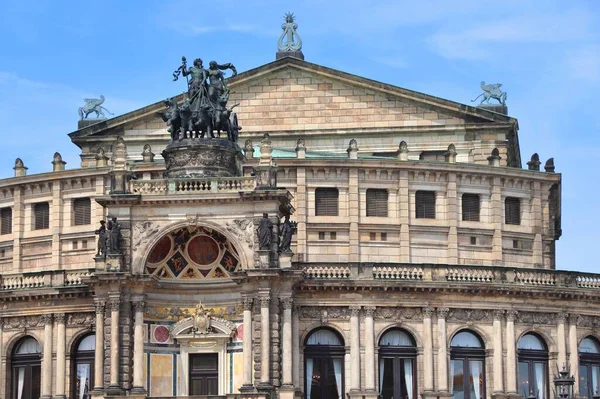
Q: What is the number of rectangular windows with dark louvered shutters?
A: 8